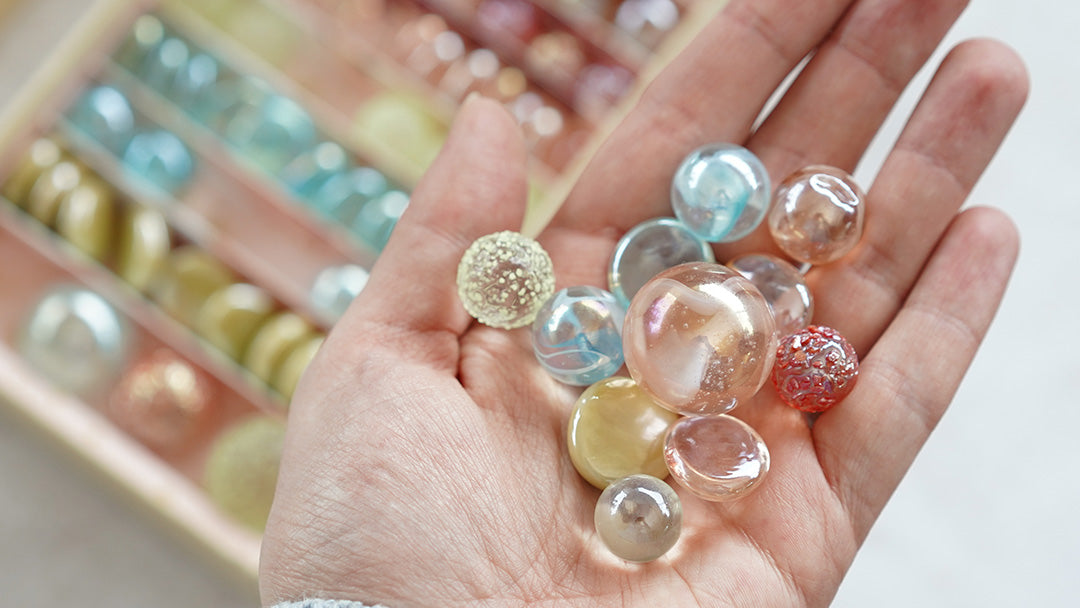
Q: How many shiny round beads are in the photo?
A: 11